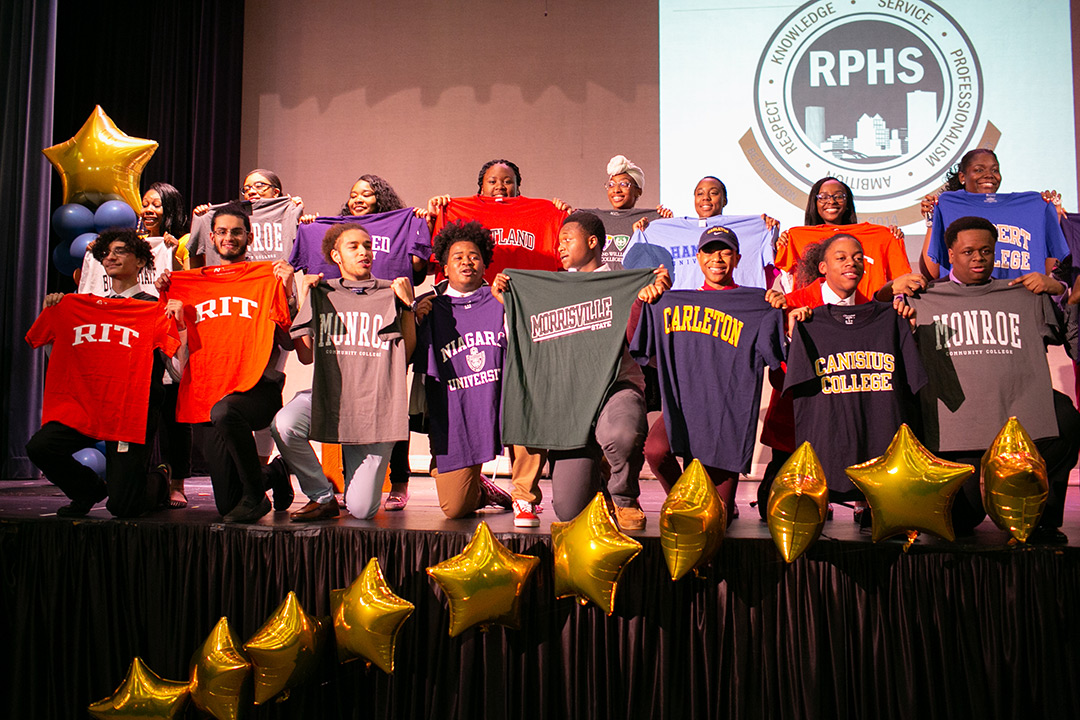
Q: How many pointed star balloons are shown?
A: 11